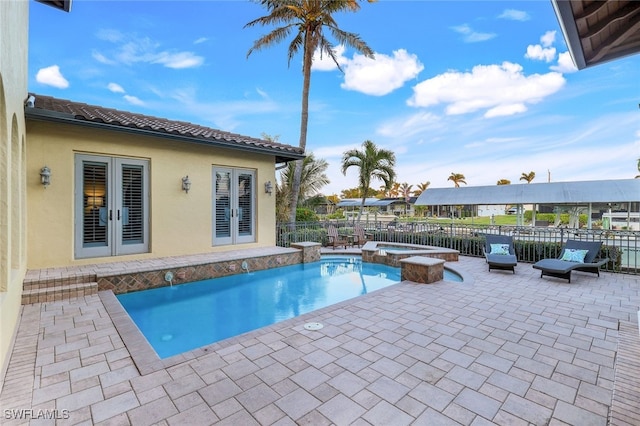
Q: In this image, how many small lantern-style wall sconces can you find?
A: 3